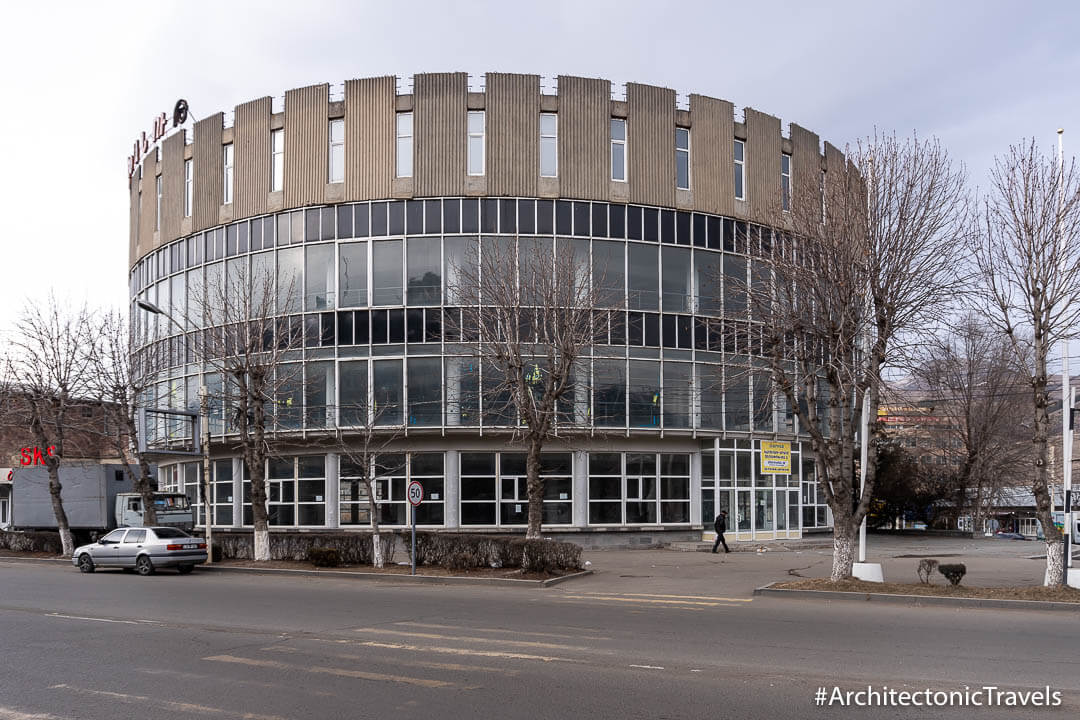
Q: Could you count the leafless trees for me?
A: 8